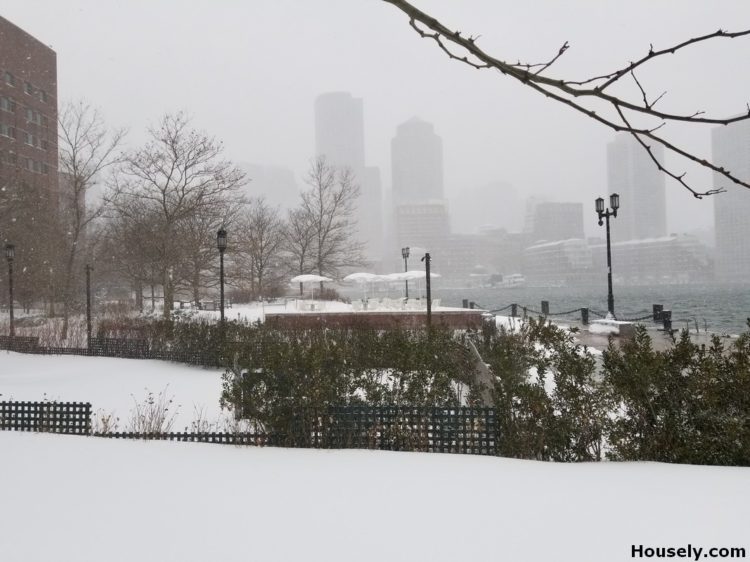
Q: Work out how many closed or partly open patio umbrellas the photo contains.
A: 0